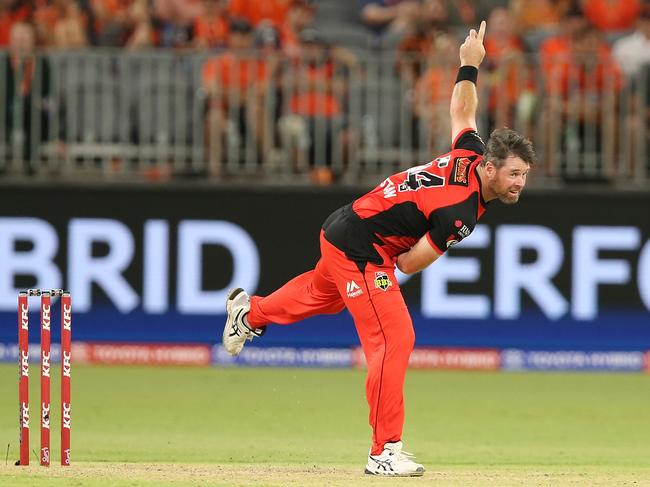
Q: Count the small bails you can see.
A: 2